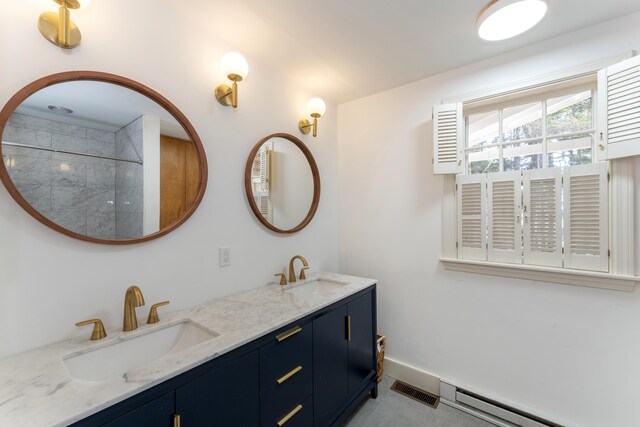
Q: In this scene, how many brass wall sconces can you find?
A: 3